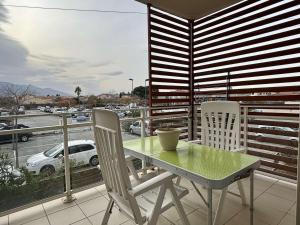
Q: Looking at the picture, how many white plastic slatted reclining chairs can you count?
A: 2